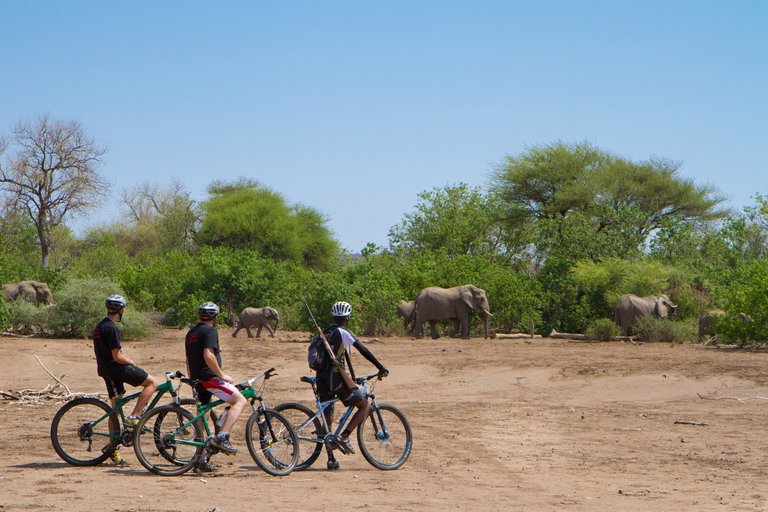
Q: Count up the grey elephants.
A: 6